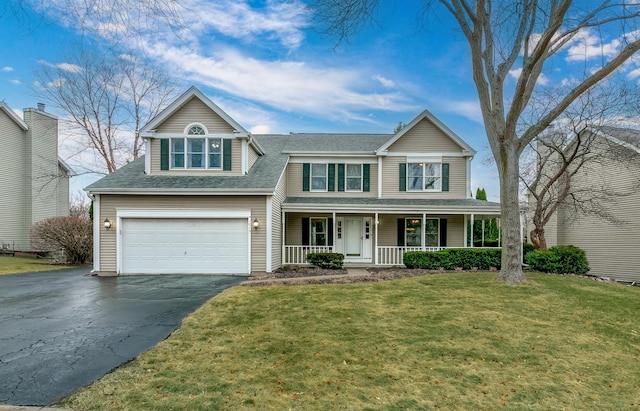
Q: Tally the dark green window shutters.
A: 12